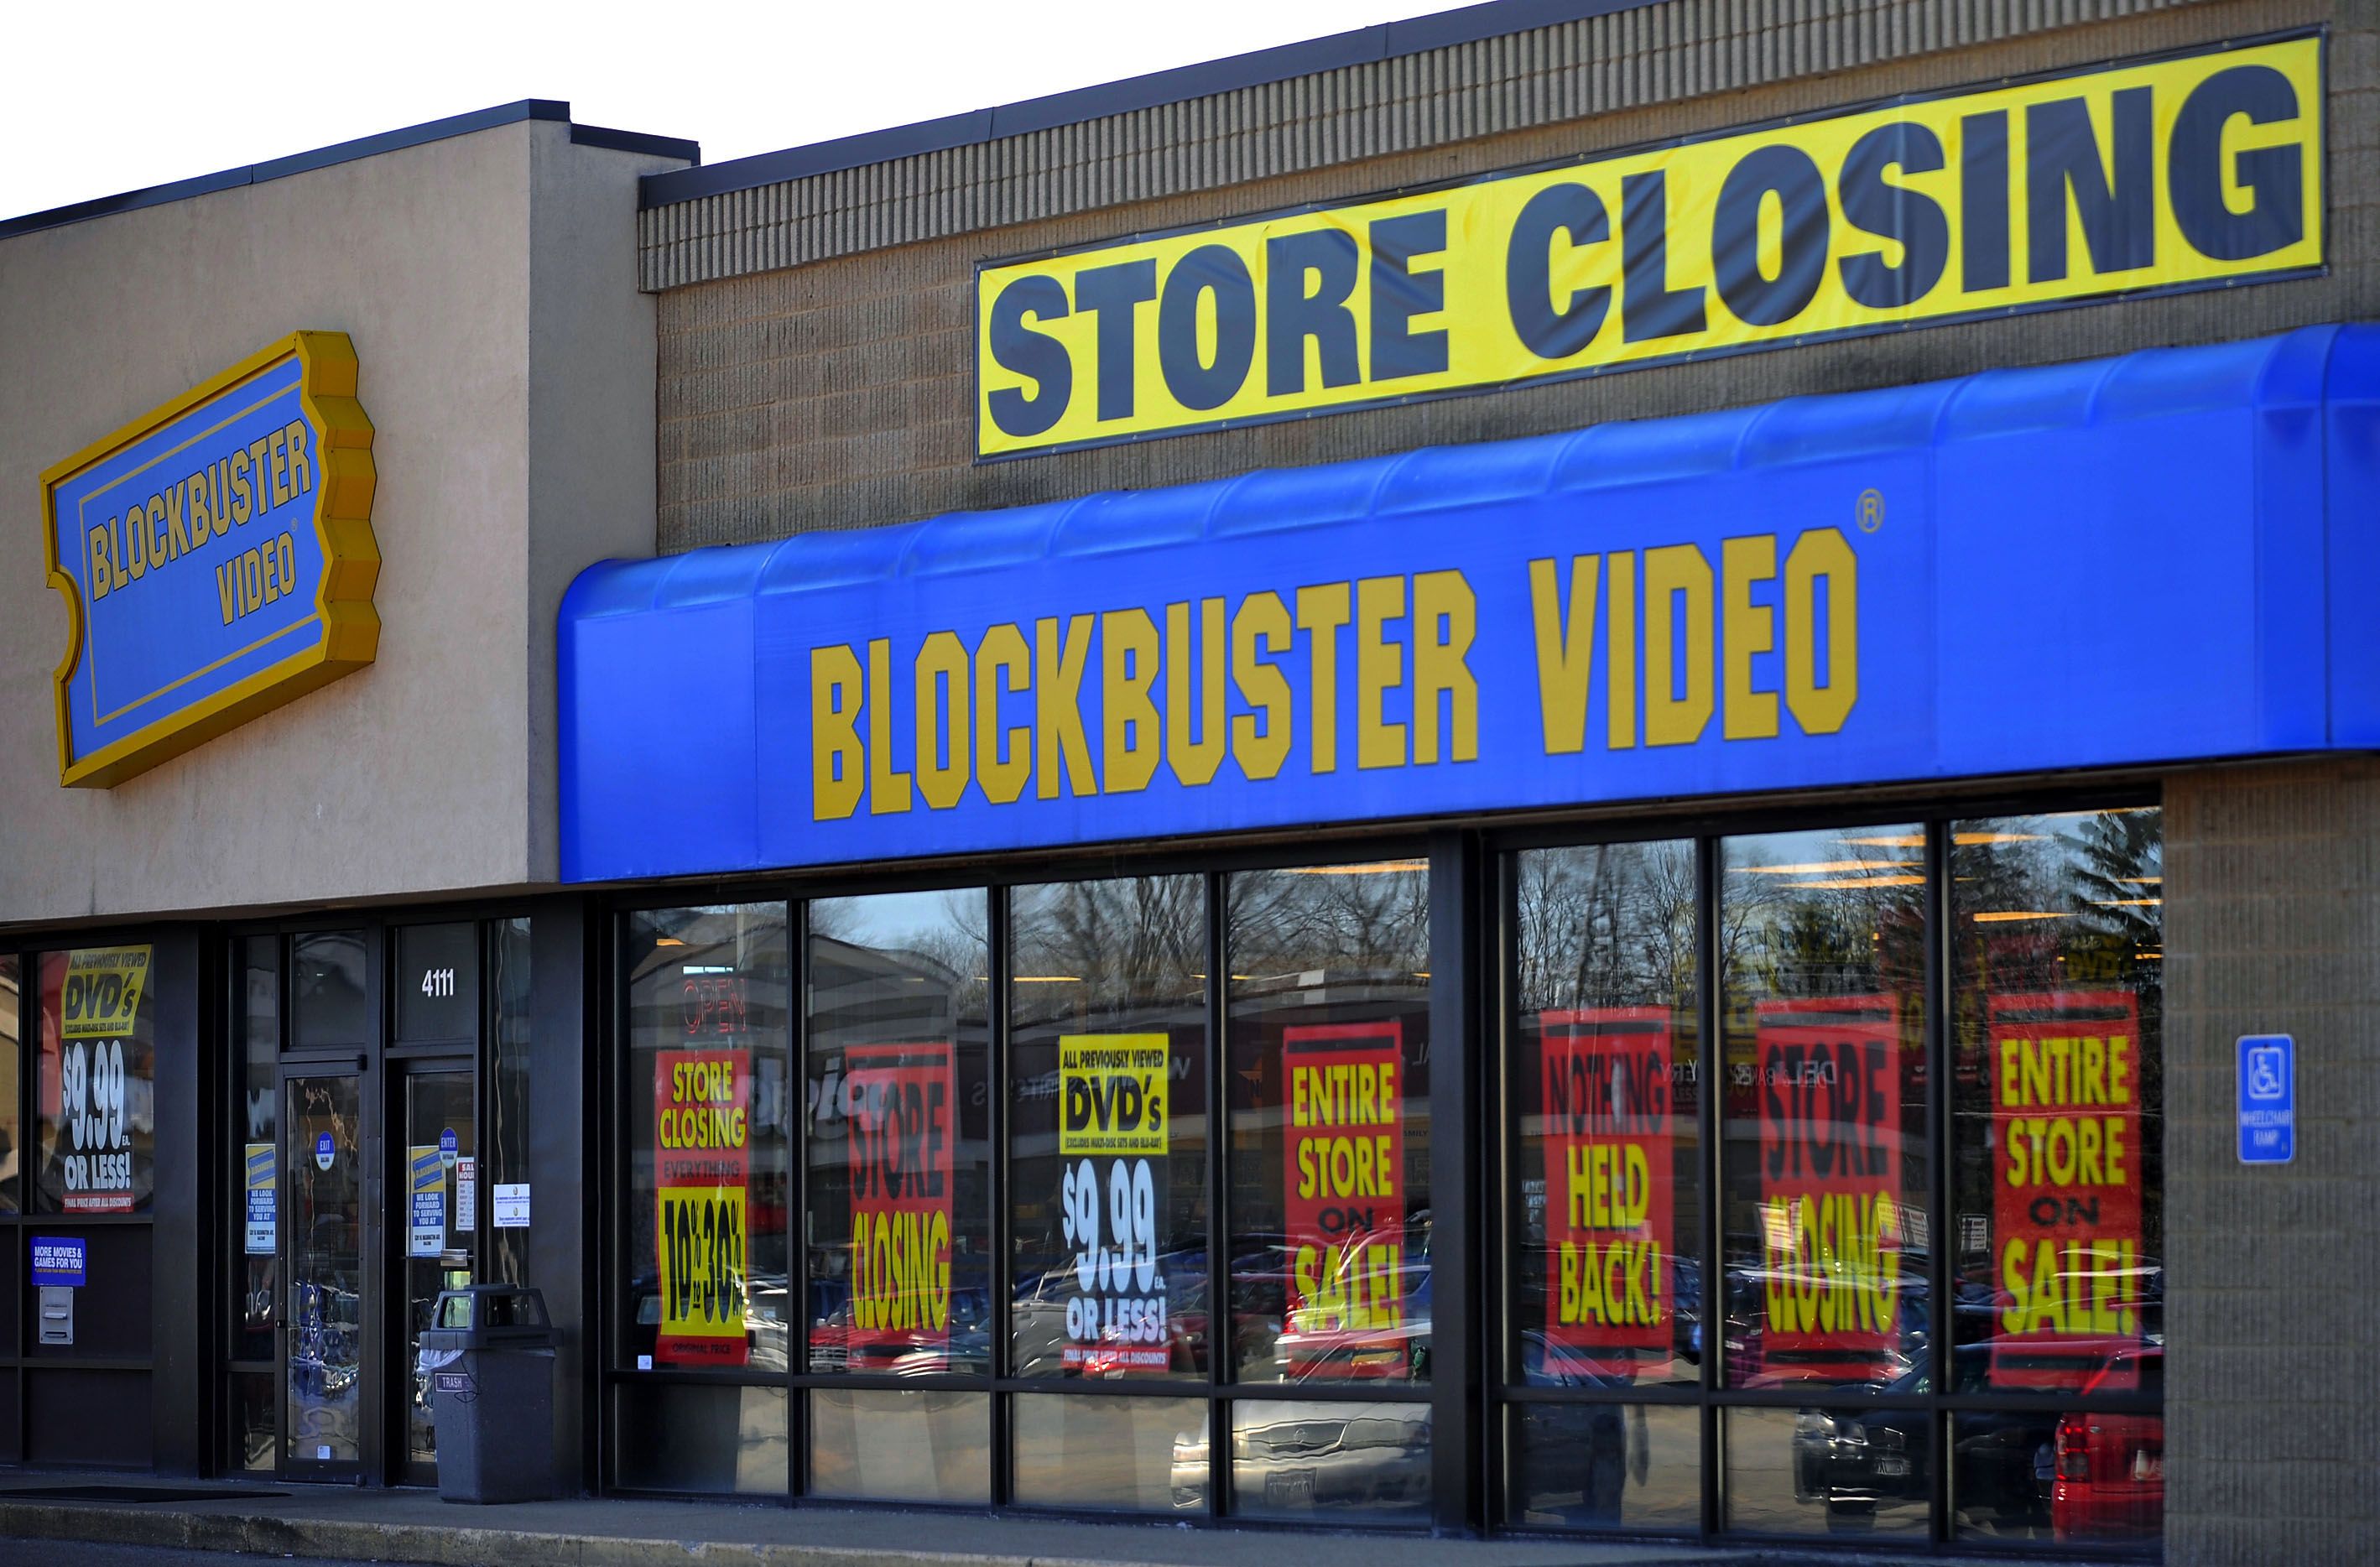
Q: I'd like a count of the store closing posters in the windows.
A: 3